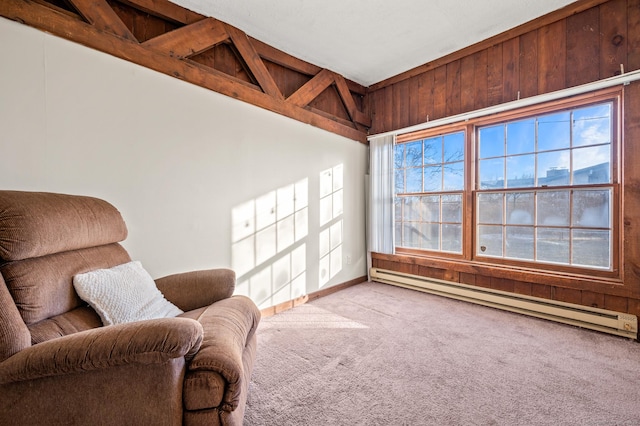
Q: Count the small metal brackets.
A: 3